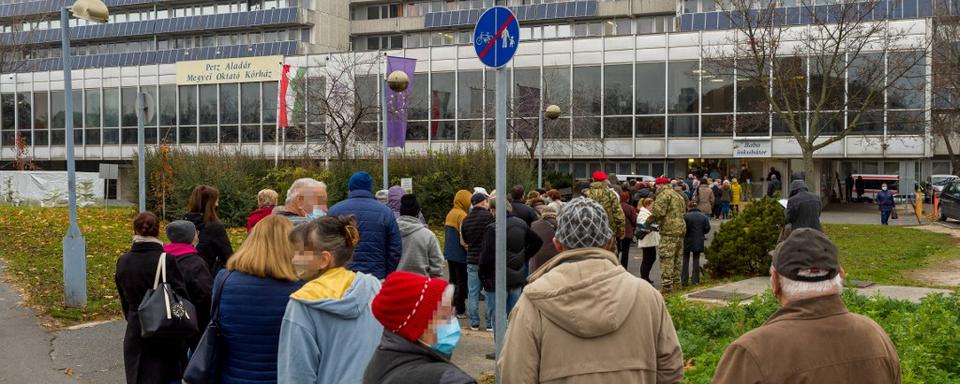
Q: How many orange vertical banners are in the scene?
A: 0